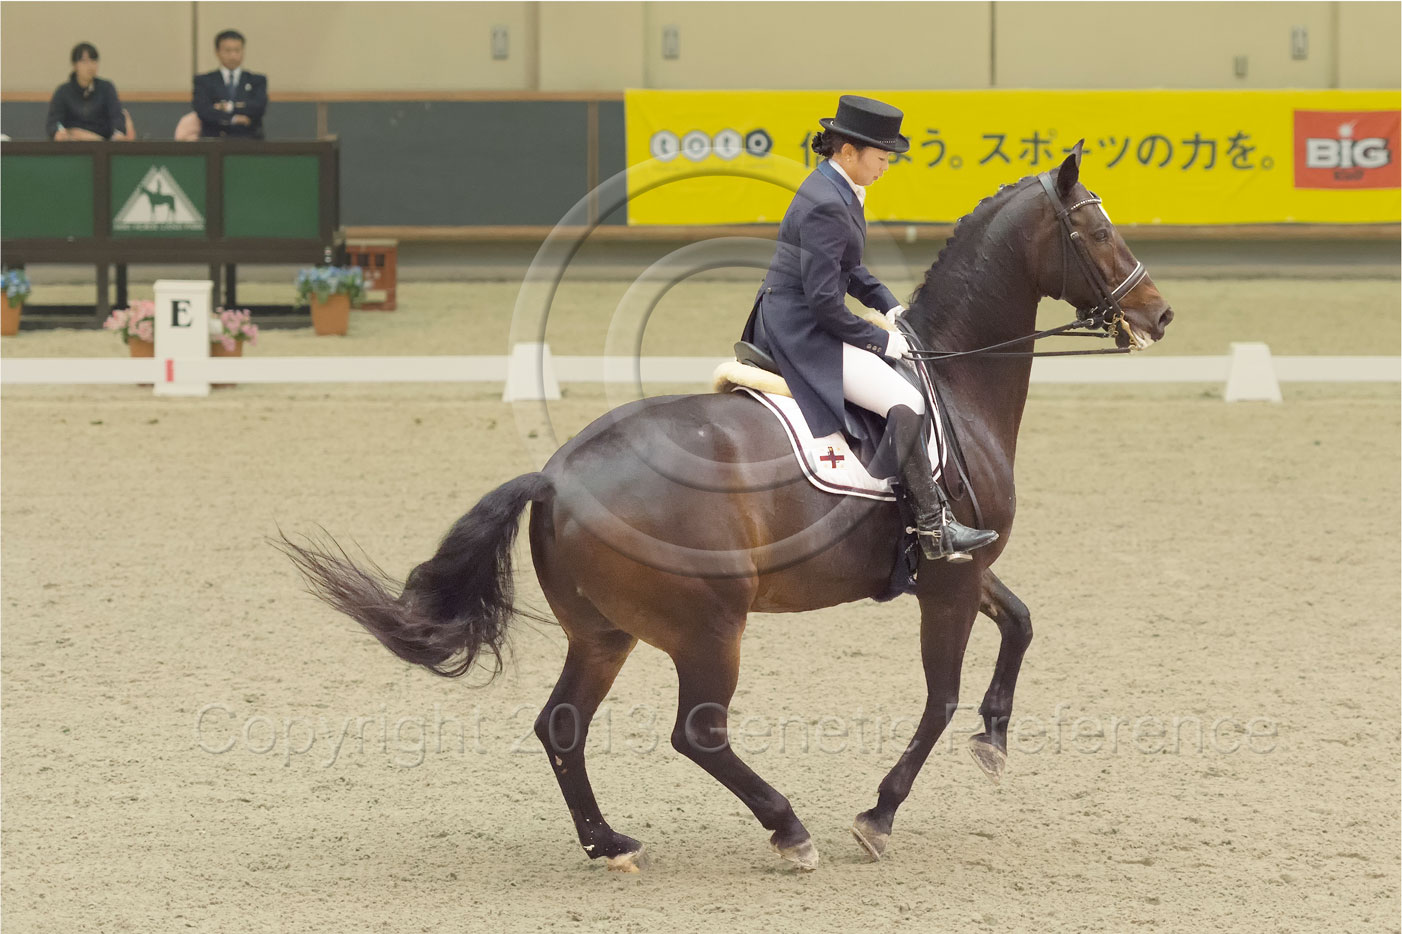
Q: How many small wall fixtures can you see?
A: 4